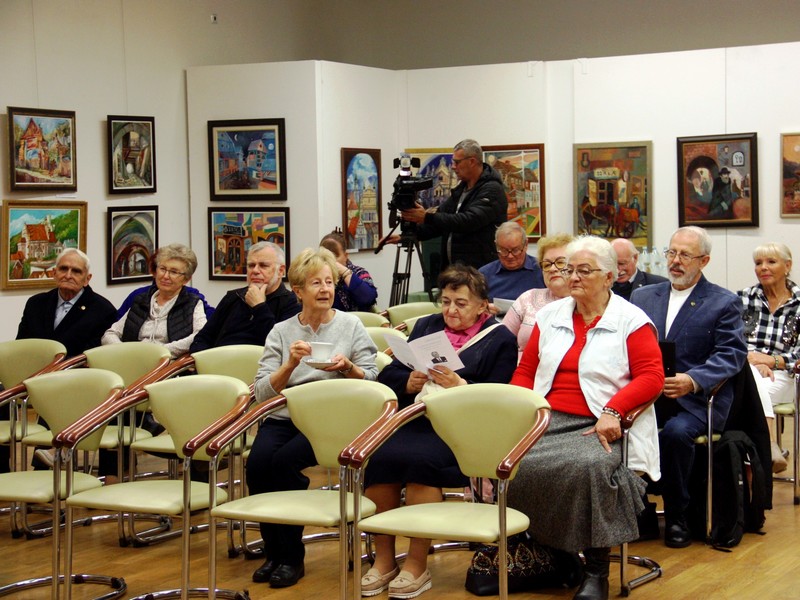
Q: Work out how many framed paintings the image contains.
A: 12